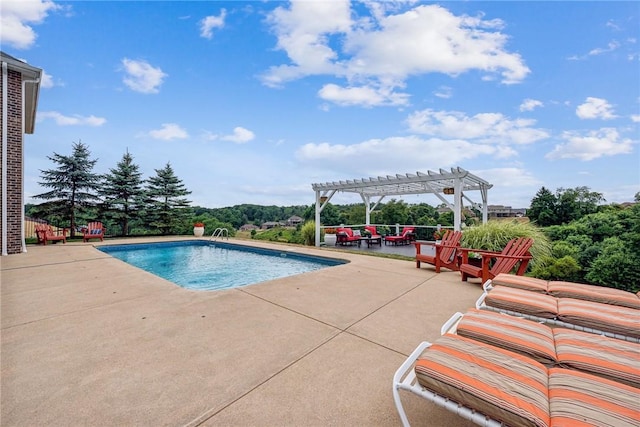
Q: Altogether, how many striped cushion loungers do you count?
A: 4